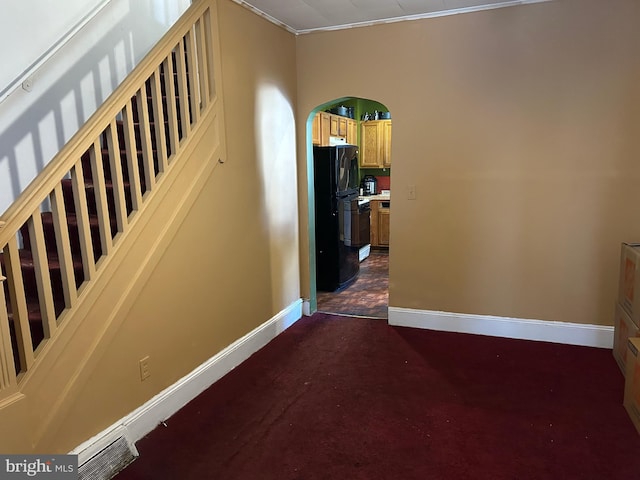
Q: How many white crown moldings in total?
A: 2